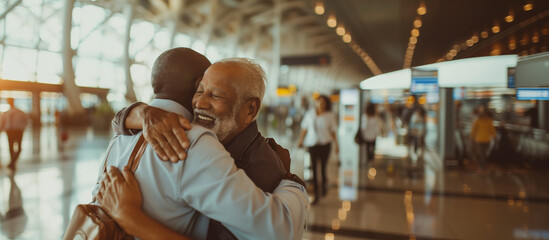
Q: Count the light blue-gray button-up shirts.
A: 1